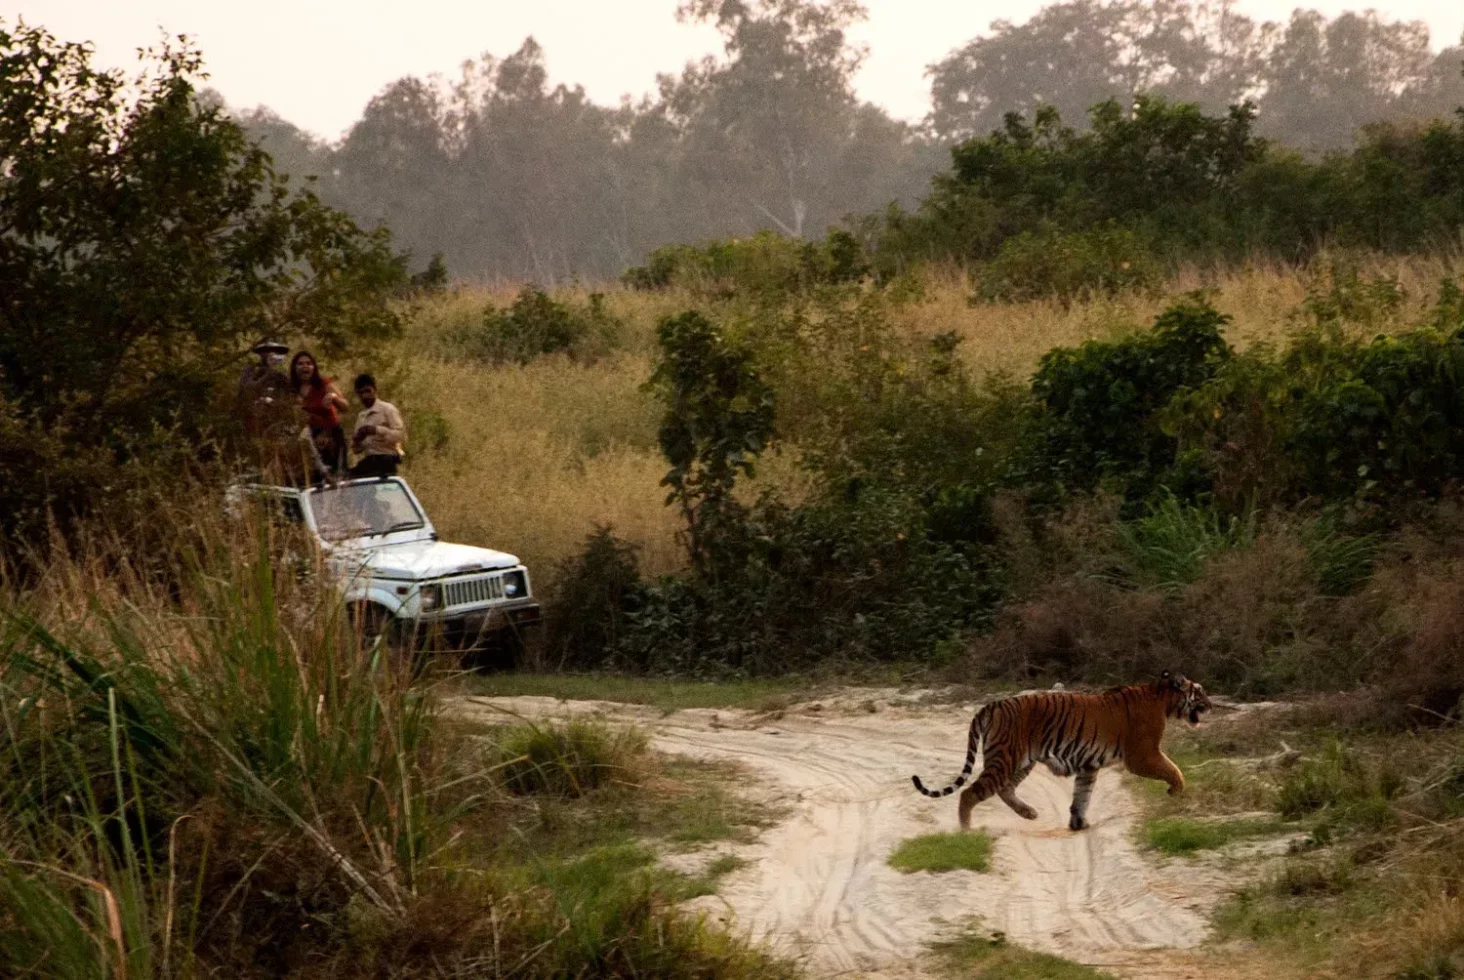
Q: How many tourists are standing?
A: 3